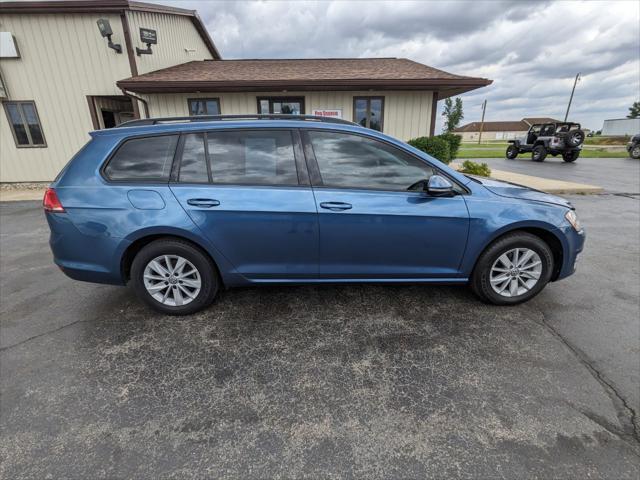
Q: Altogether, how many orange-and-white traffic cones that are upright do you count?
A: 0